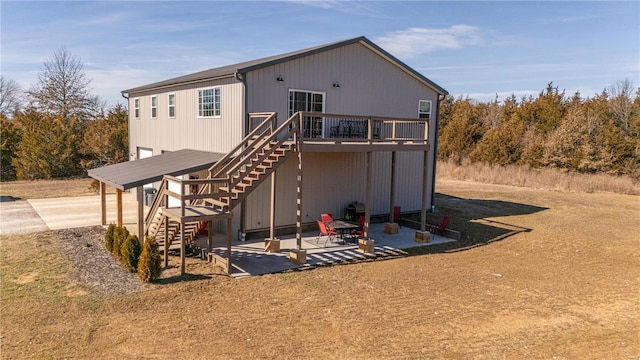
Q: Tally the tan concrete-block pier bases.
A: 5